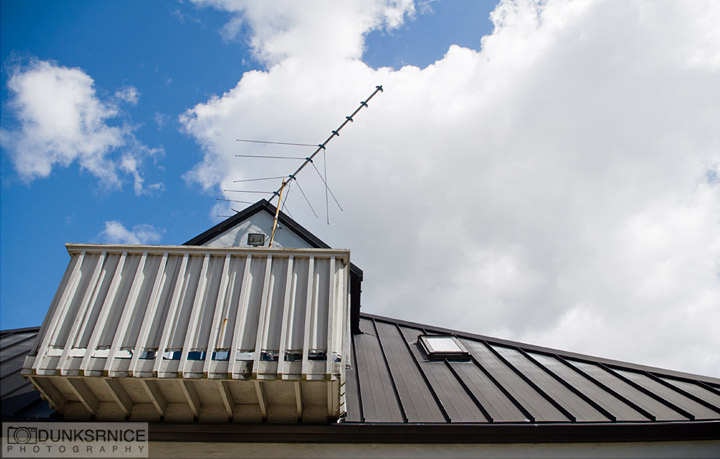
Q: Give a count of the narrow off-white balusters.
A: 13